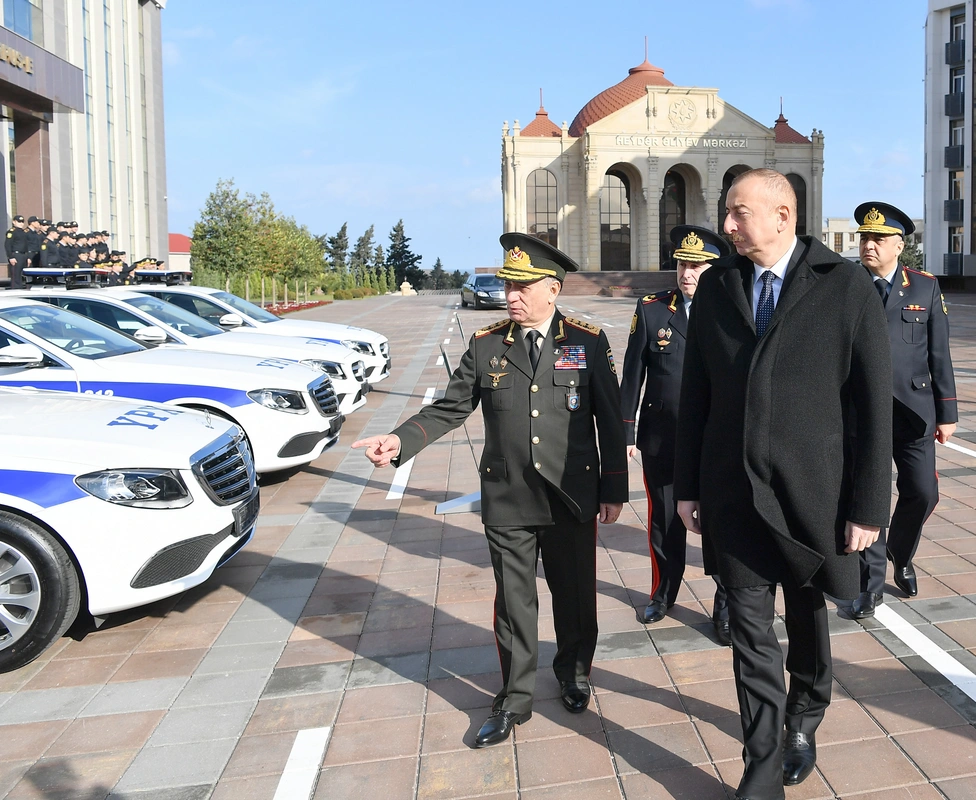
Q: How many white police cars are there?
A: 4